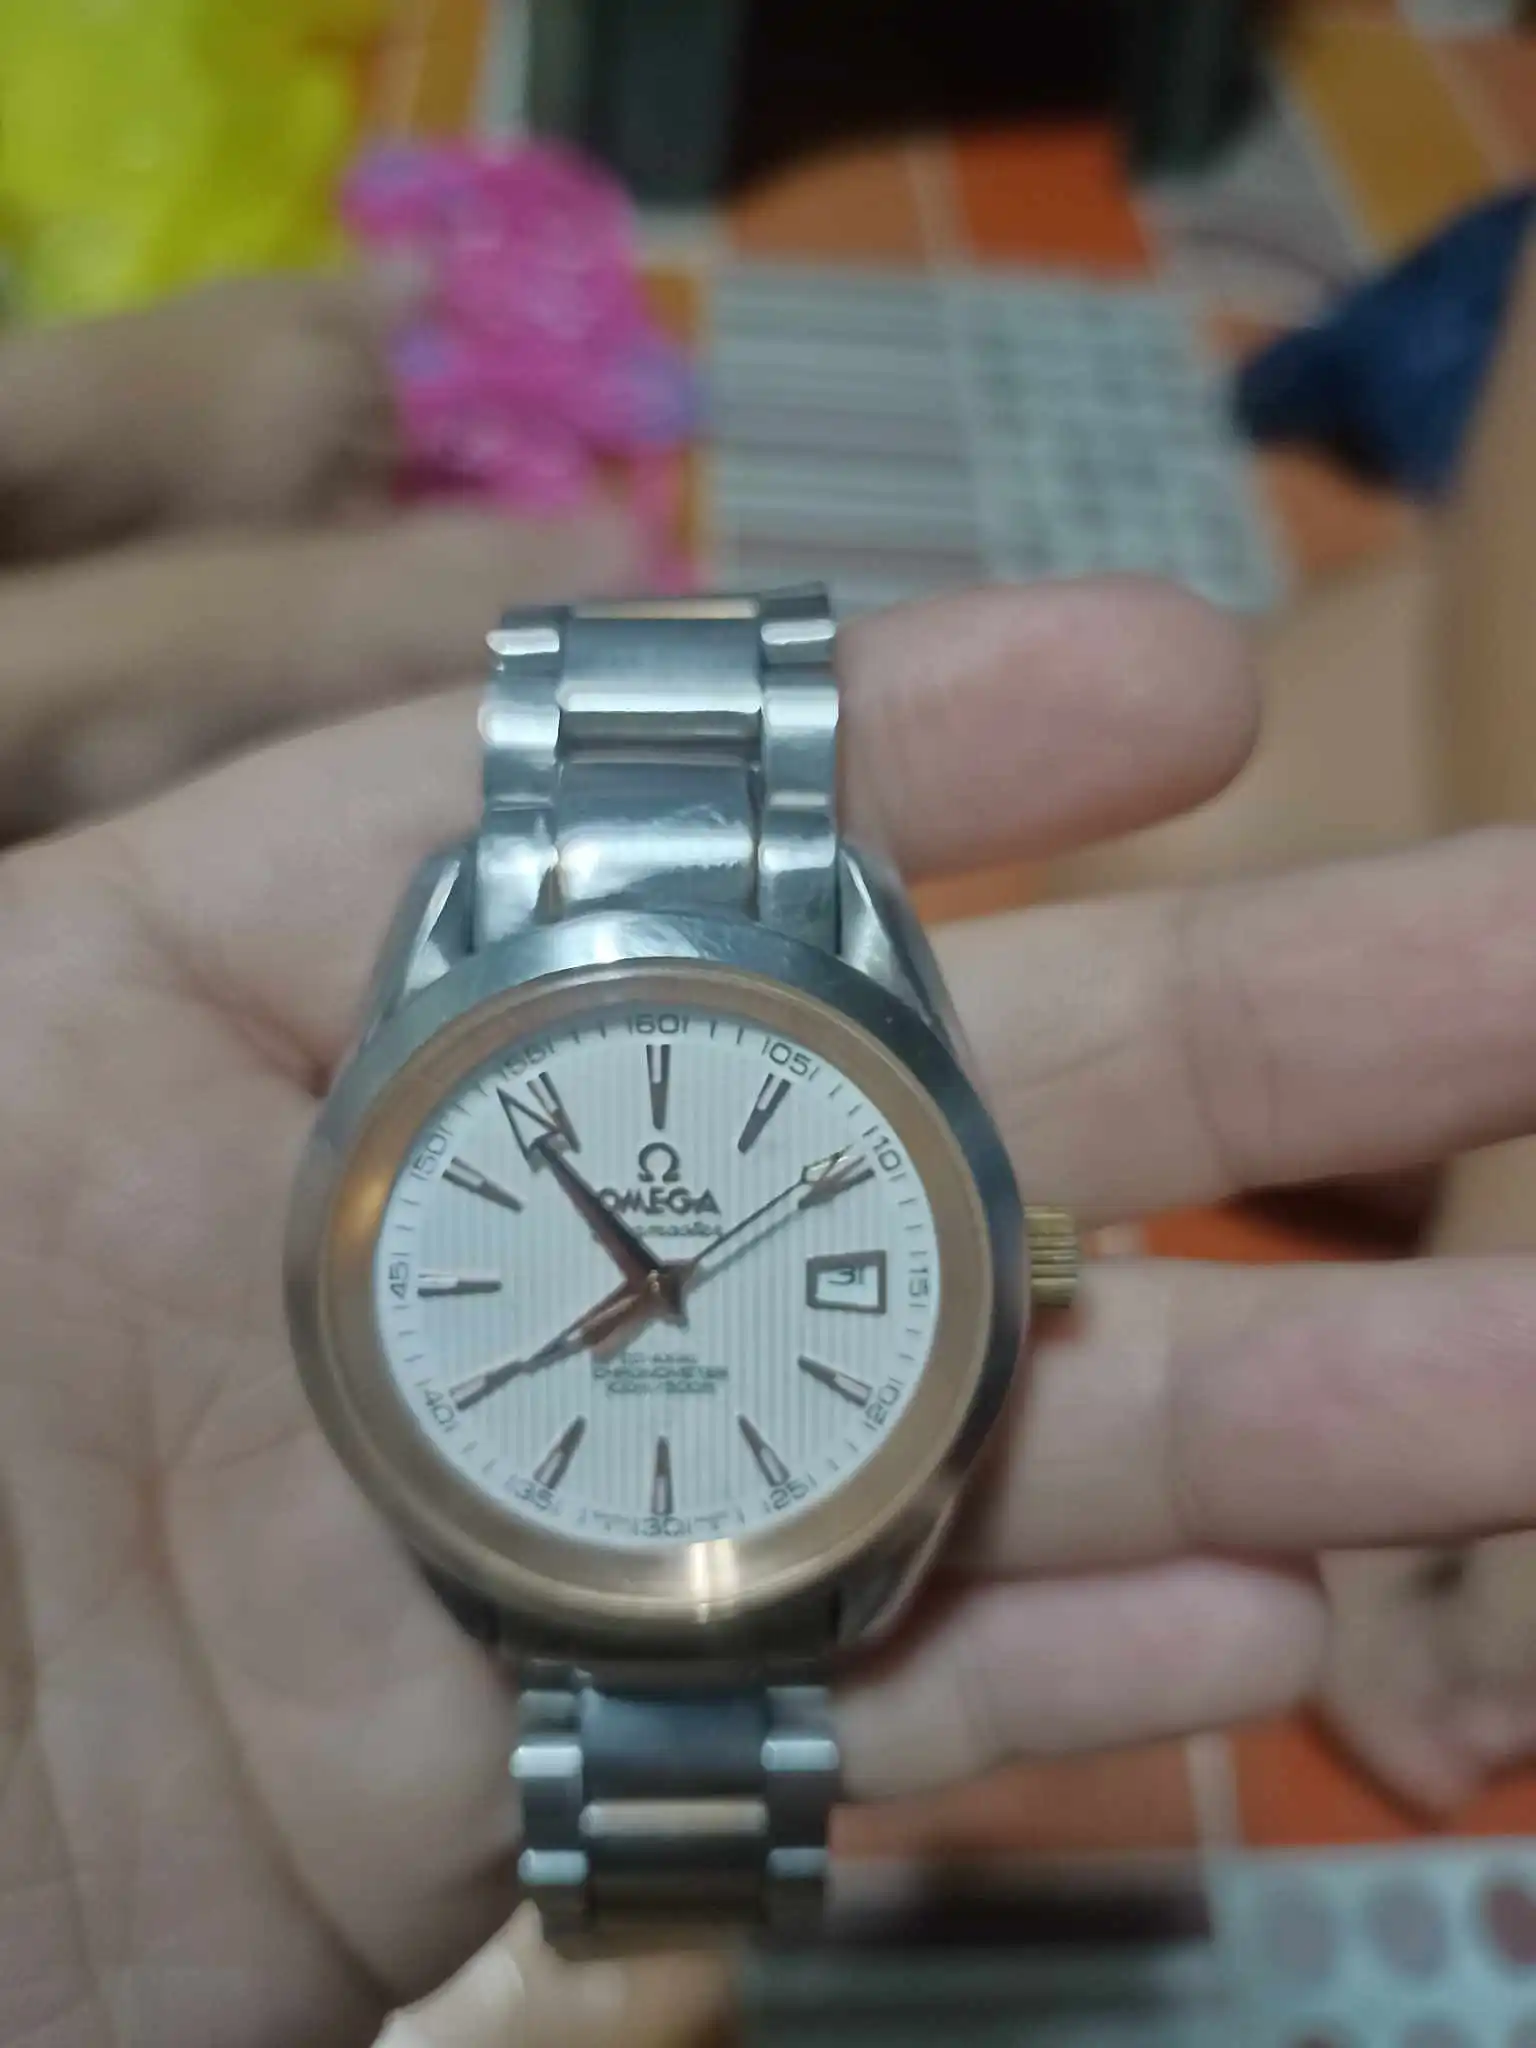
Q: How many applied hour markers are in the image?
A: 11